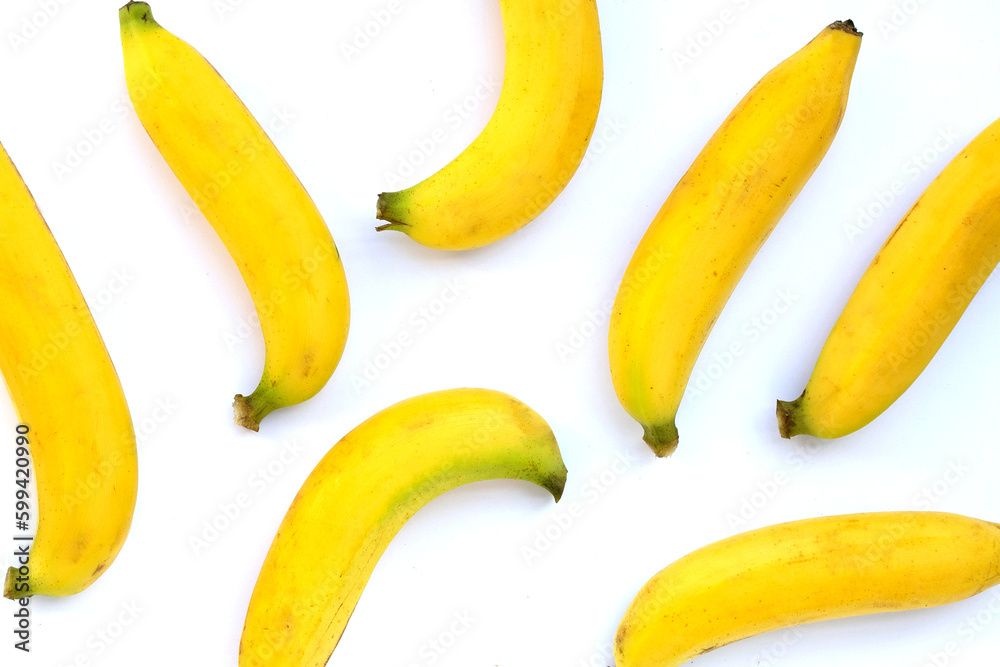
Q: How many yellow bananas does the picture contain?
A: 7